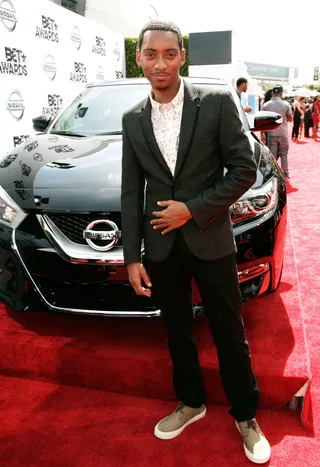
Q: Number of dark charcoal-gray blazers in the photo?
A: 1